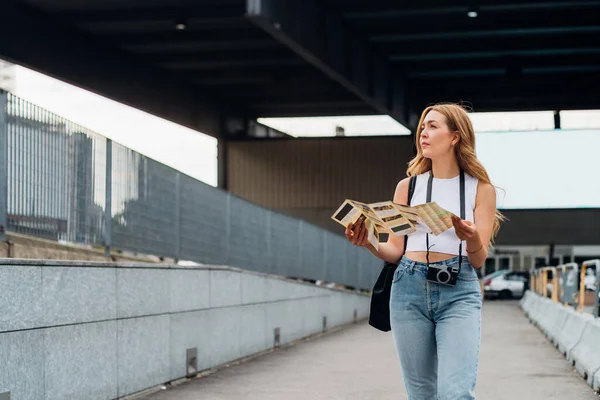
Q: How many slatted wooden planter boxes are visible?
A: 0